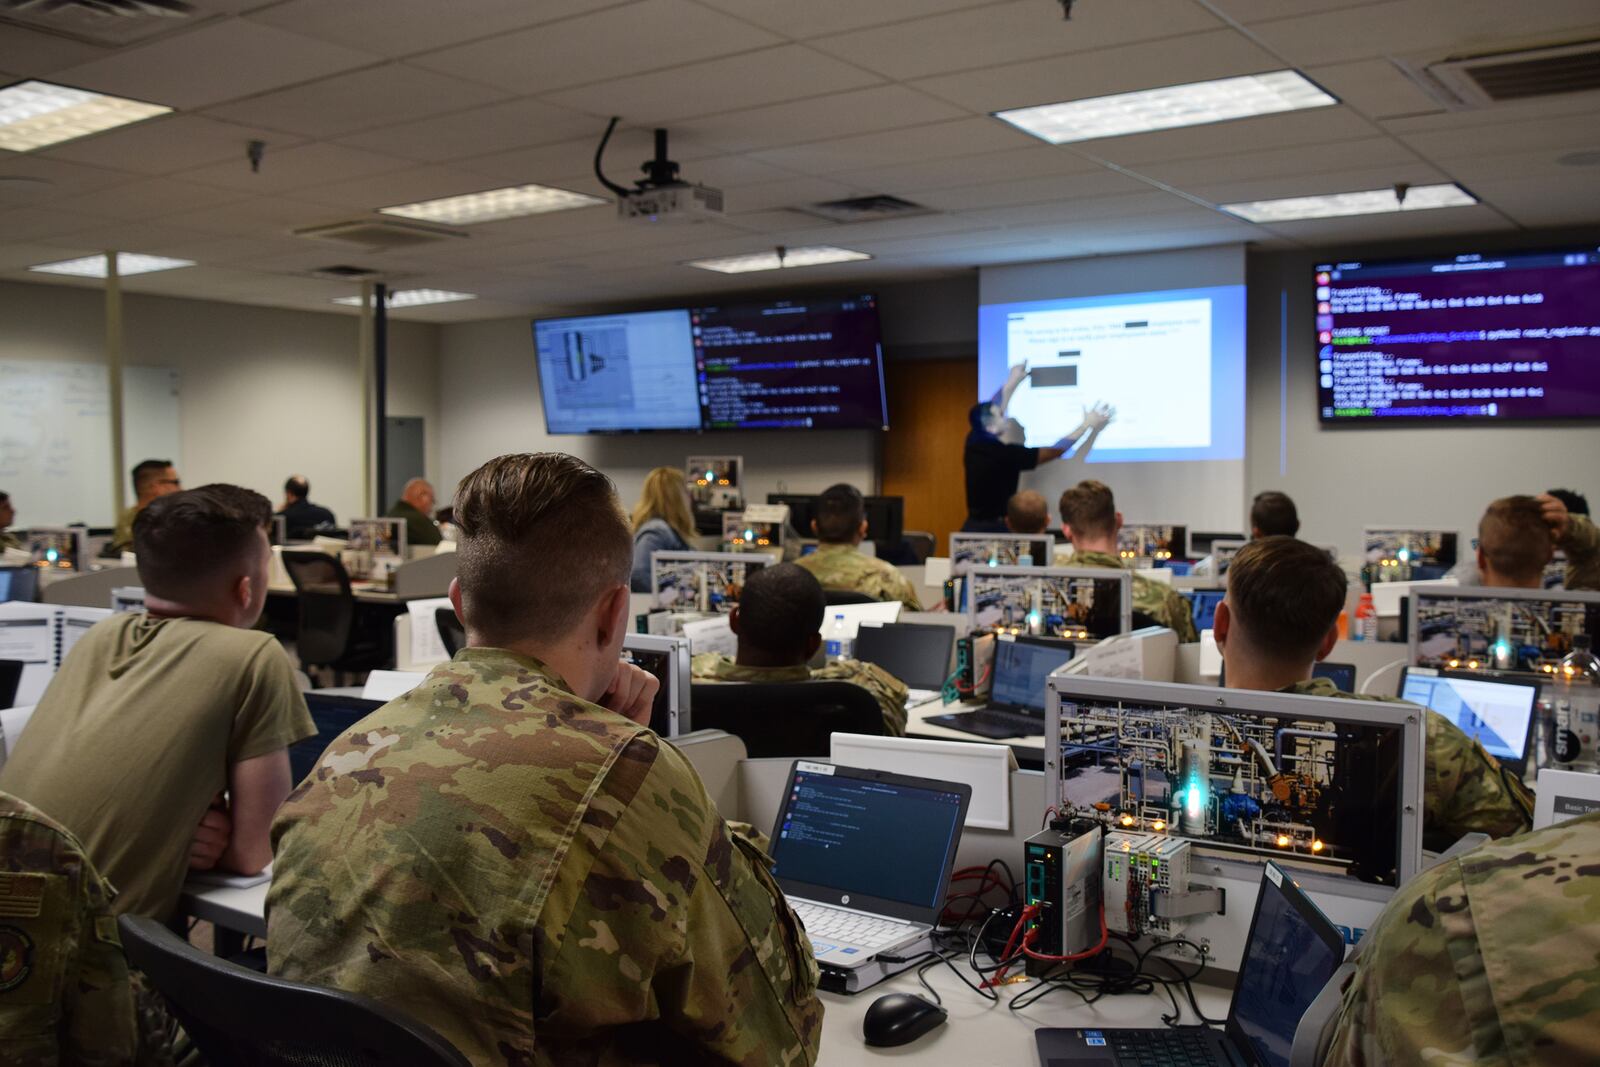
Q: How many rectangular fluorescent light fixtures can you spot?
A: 7